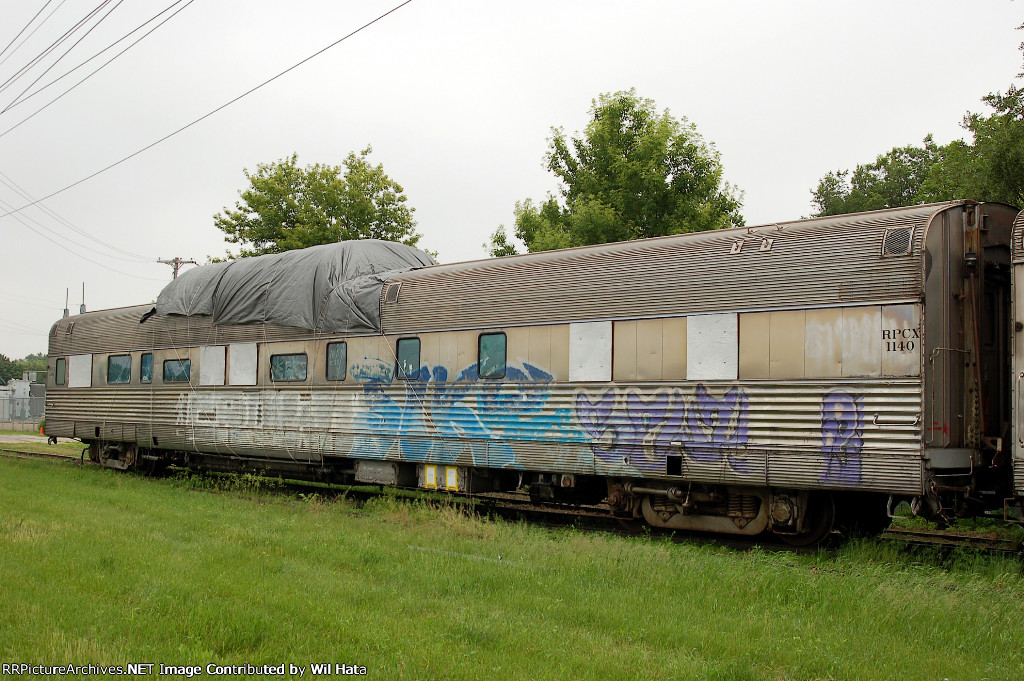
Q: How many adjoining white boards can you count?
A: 2